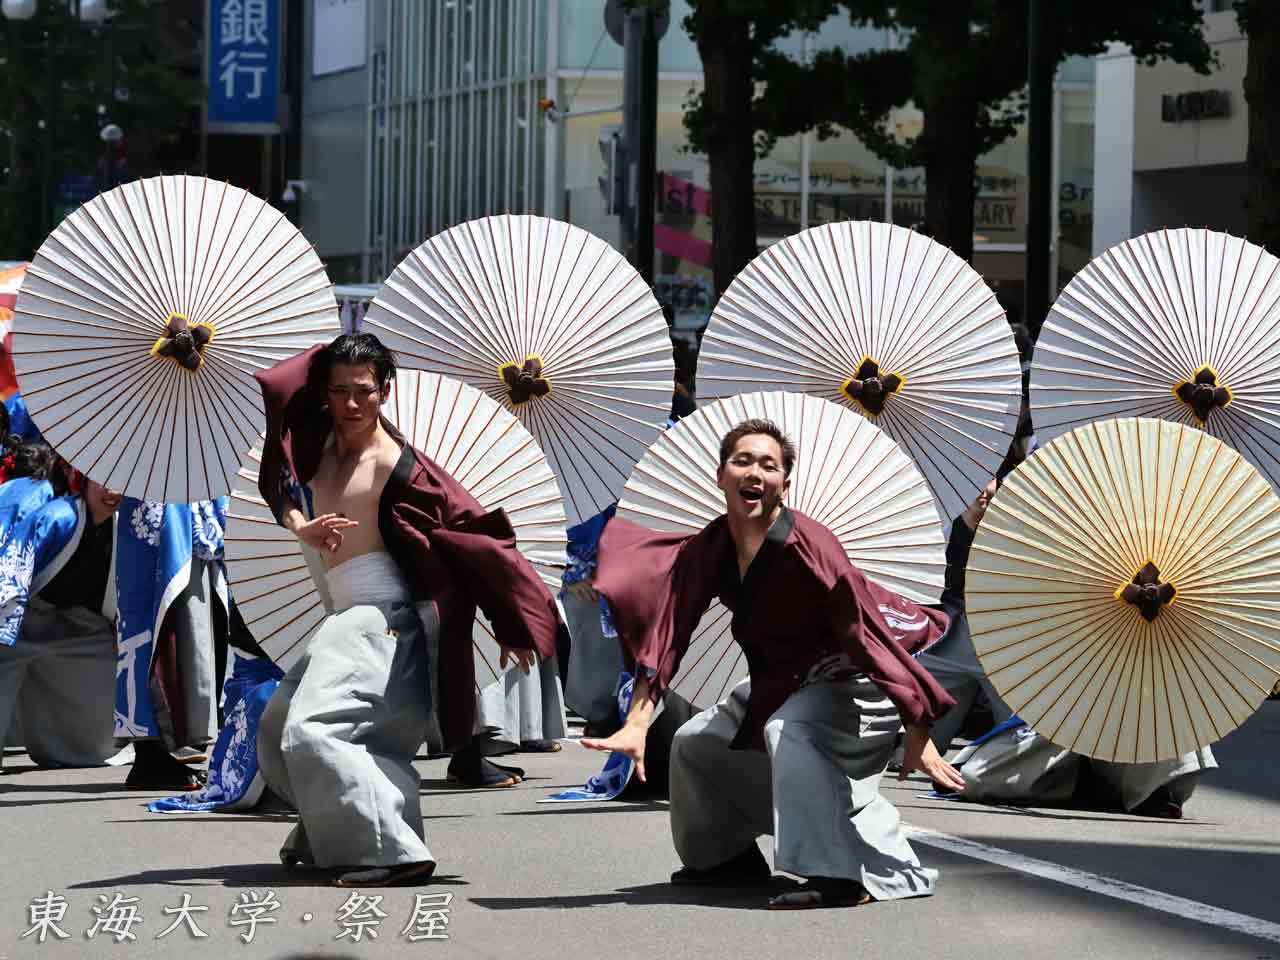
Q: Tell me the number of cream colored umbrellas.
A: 1